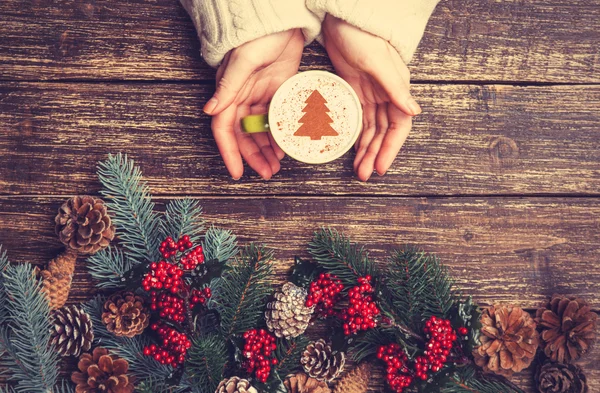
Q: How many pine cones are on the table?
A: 13